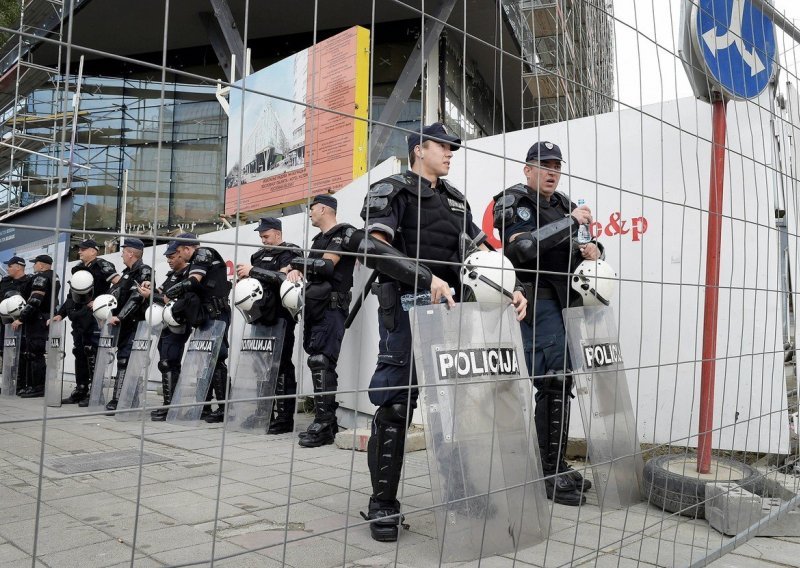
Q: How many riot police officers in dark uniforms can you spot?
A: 10